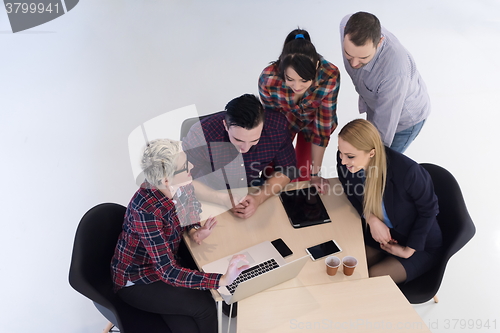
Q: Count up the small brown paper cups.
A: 2